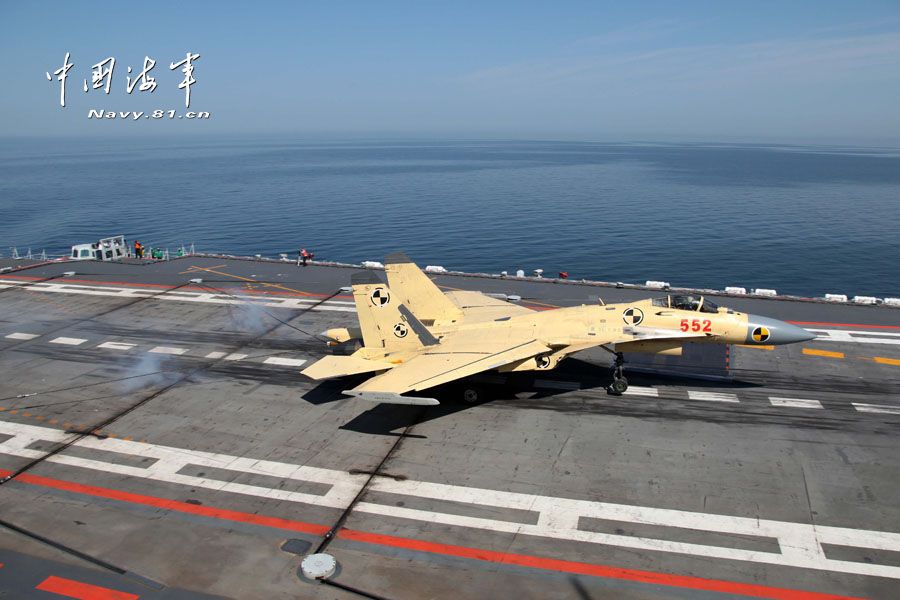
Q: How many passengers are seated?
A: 1